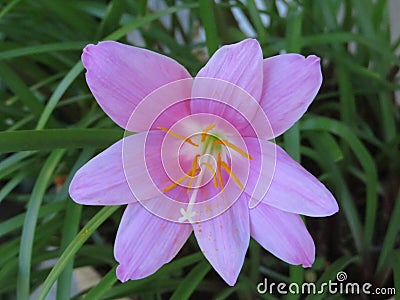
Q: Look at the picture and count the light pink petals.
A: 8